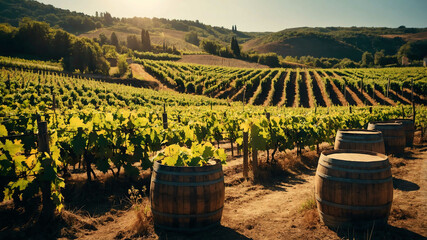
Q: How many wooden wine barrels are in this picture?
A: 5